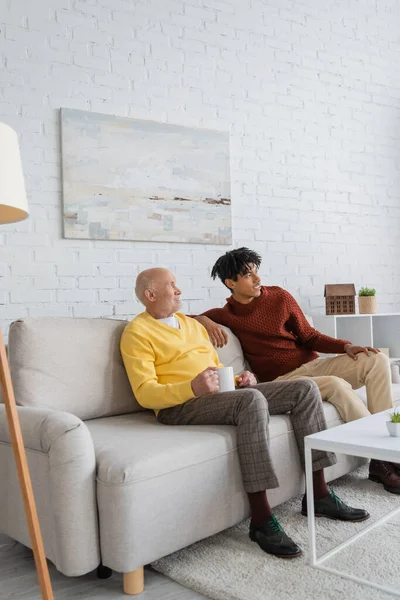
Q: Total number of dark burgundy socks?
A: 2